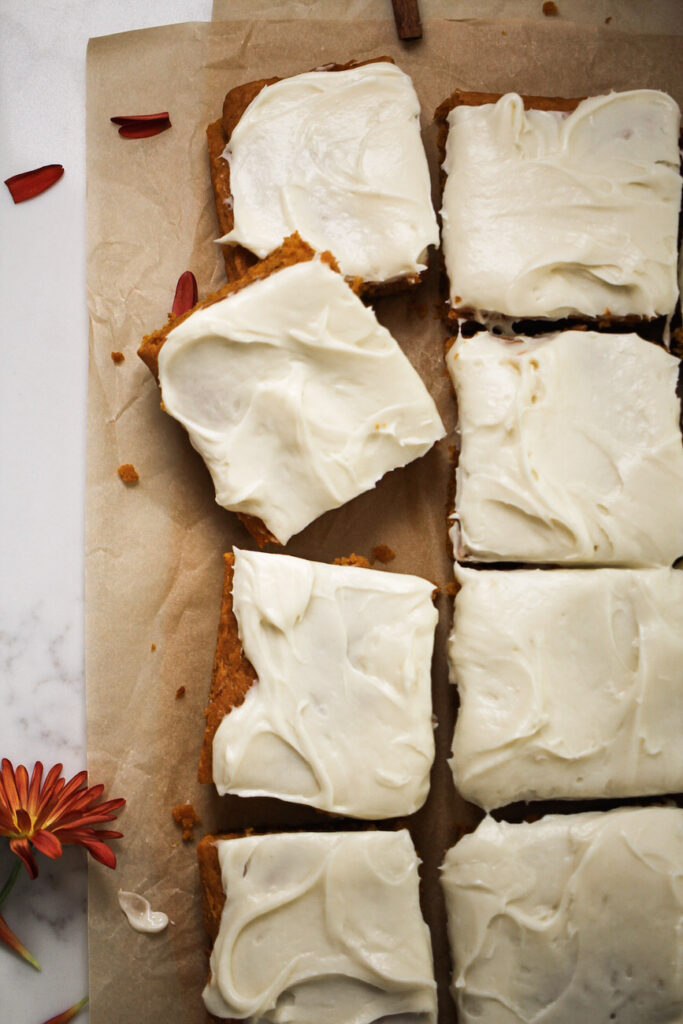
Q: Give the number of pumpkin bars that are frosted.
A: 8